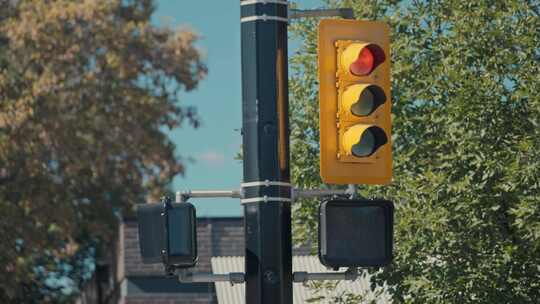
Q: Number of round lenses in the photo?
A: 3